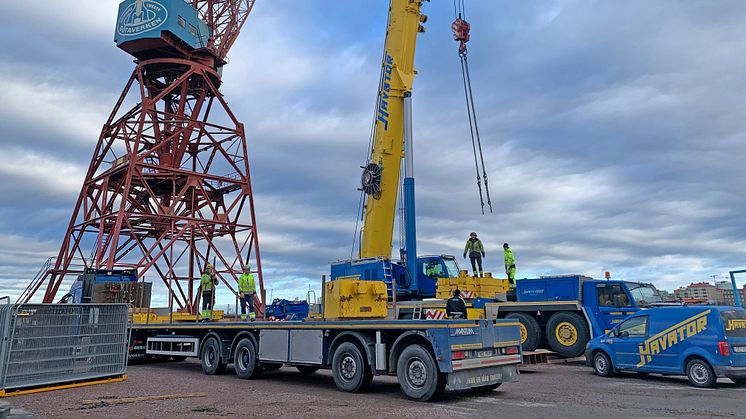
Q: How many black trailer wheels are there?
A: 4